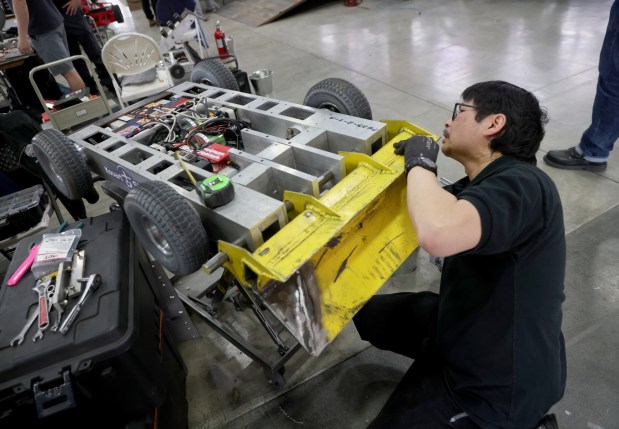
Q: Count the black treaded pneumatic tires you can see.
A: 4